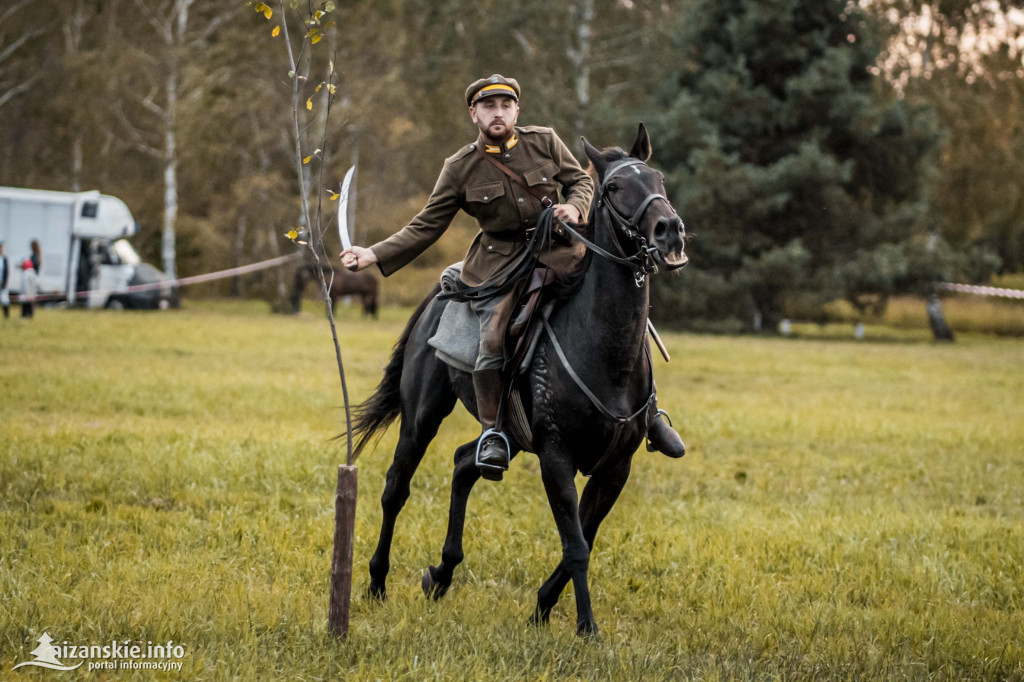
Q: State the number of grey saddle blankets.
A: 1